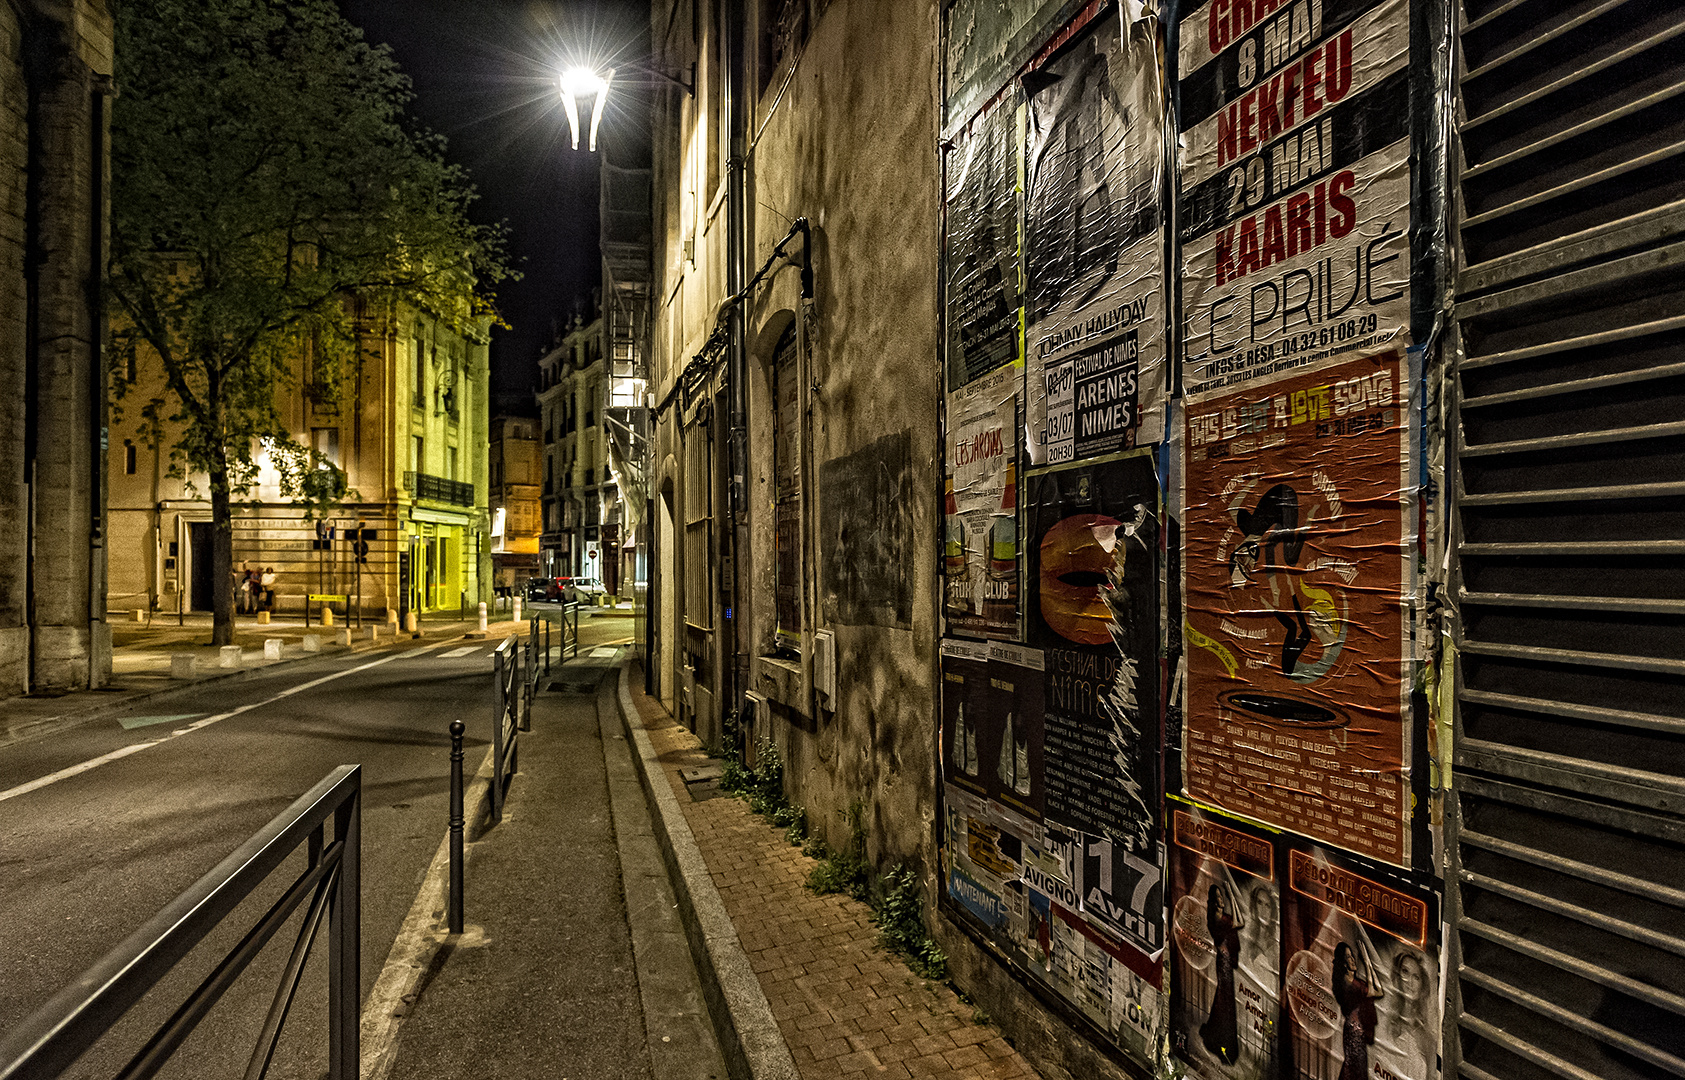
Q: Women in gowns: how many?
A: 2